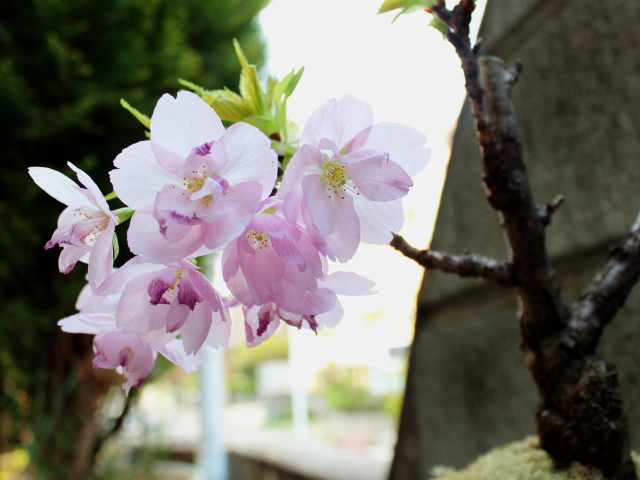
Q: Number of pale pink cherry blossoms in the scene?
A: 7